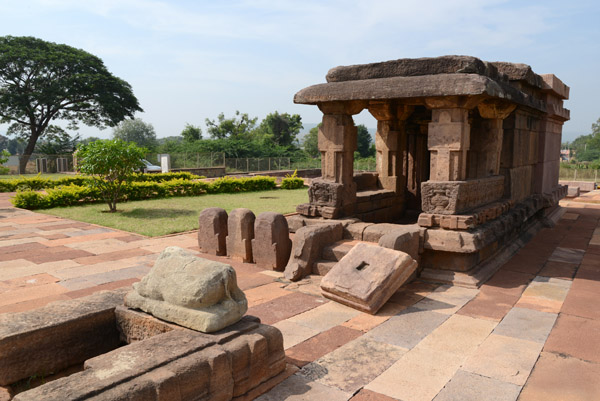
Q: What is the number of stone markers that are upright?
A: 3